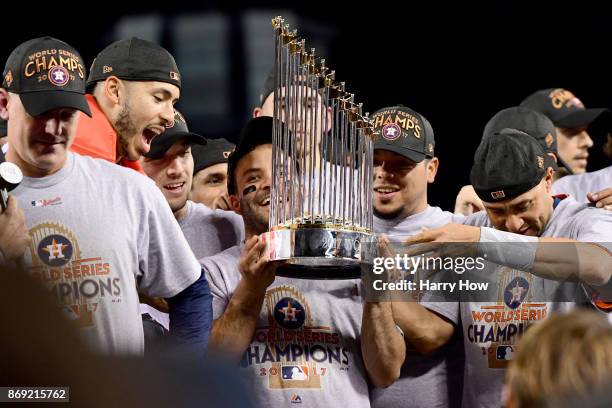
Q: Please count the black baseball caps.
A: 10